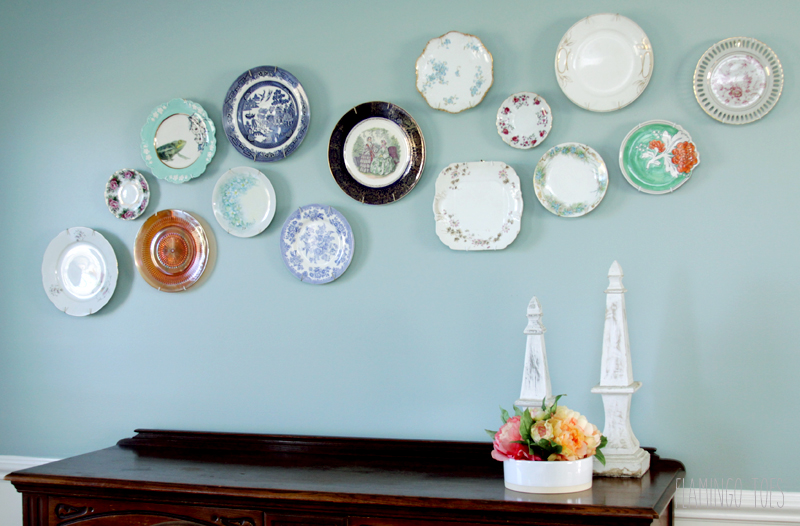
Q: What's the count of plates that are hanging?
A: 15